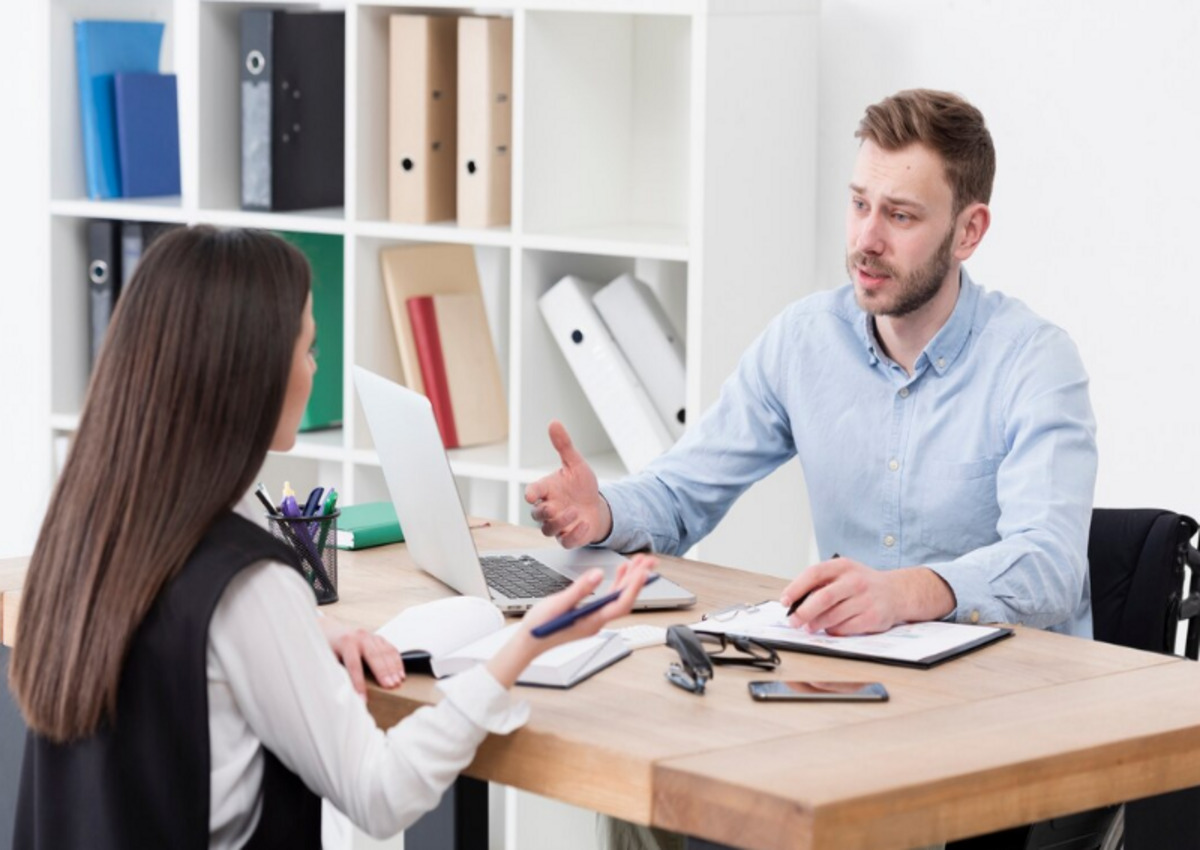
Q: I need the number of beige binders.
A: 2